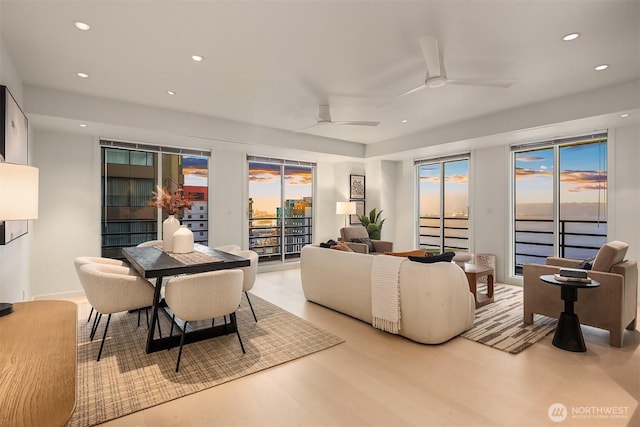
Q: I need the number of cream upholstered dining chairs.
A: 6